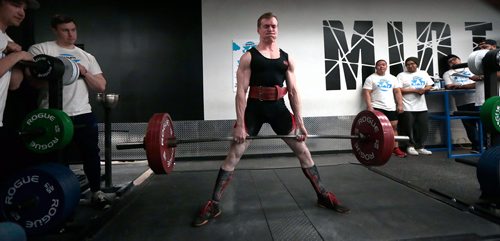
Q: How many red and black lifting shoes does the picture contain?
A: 2